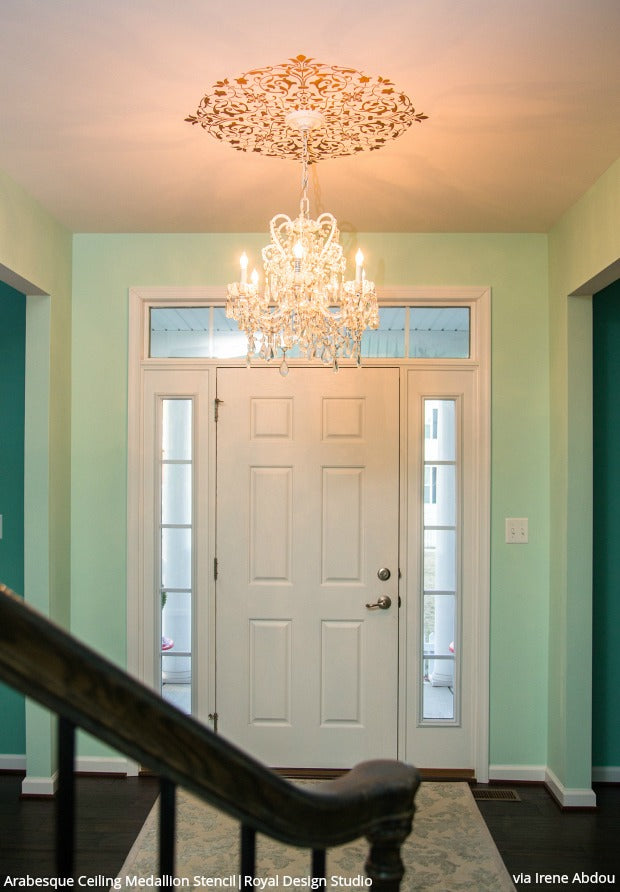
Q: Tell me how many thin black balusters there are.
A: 4